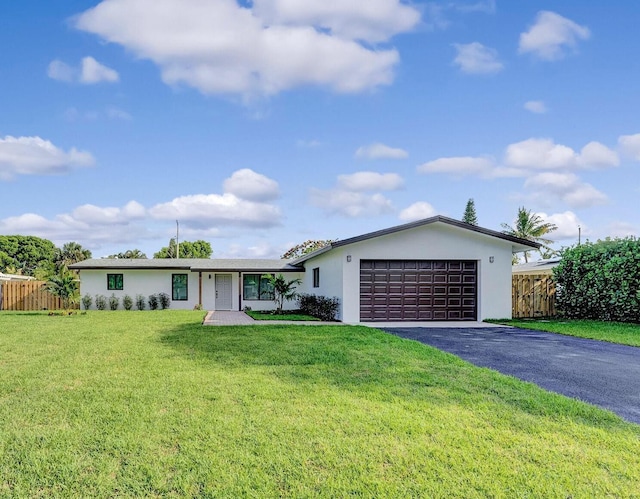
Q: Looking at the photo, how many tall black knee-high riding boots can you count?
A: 0